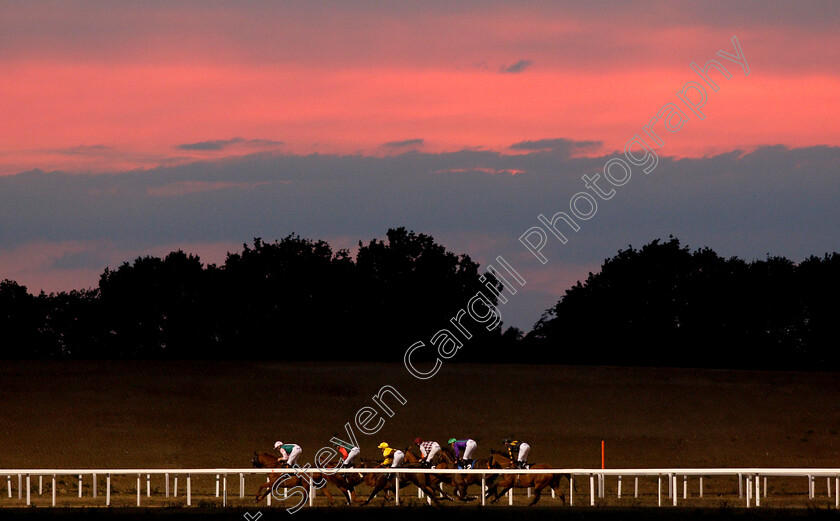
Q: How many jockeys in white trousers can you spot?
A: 6